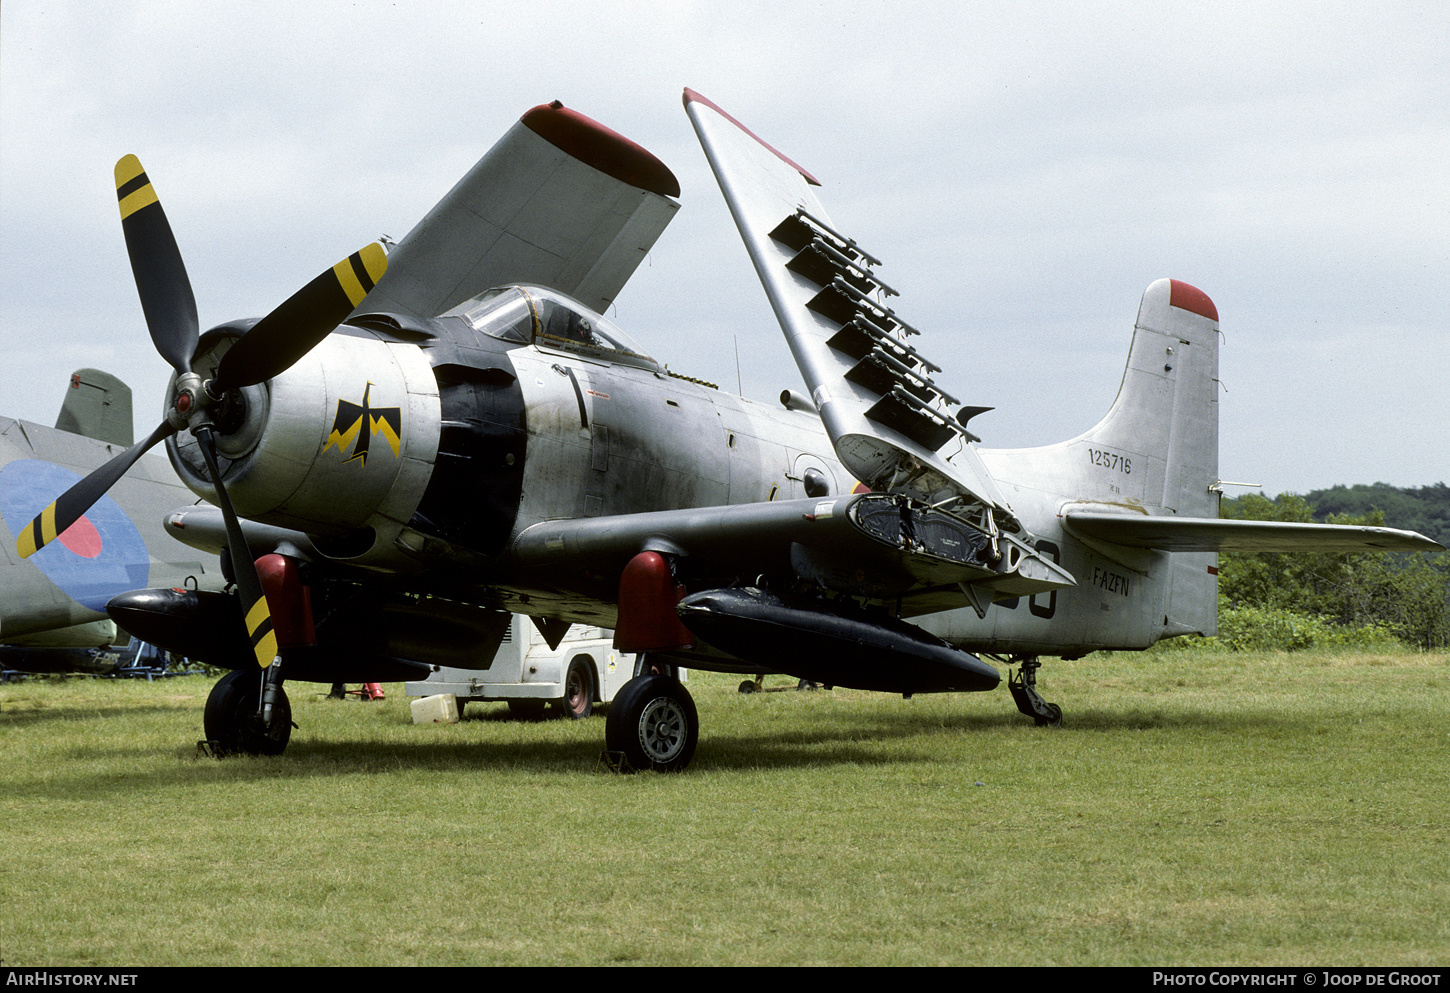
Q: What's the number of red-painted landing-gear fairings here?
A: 2